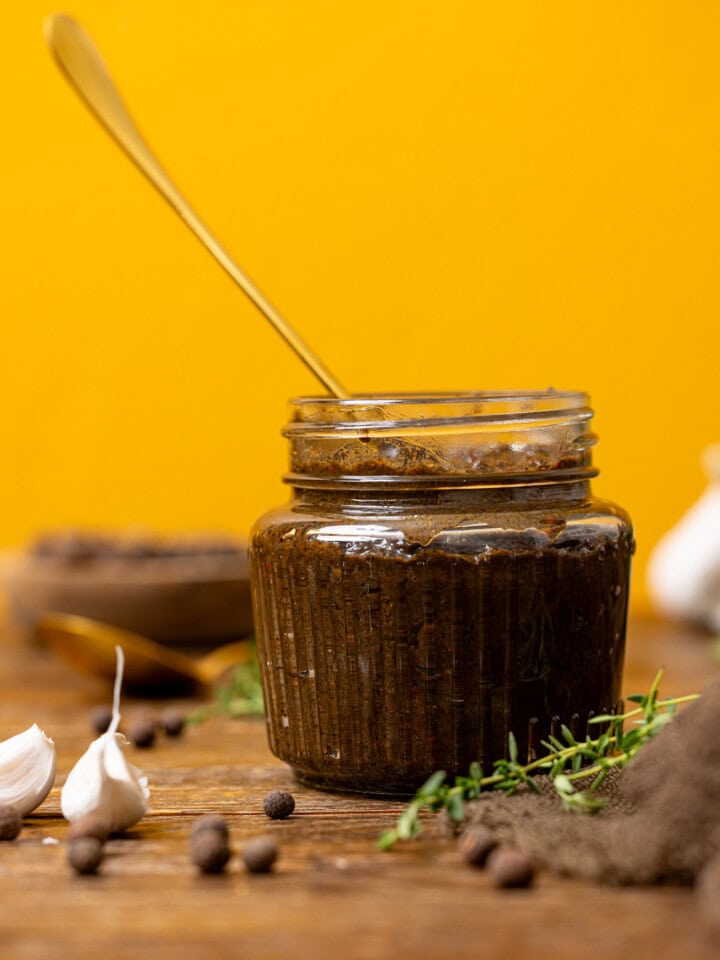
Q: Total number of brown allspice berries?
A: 12